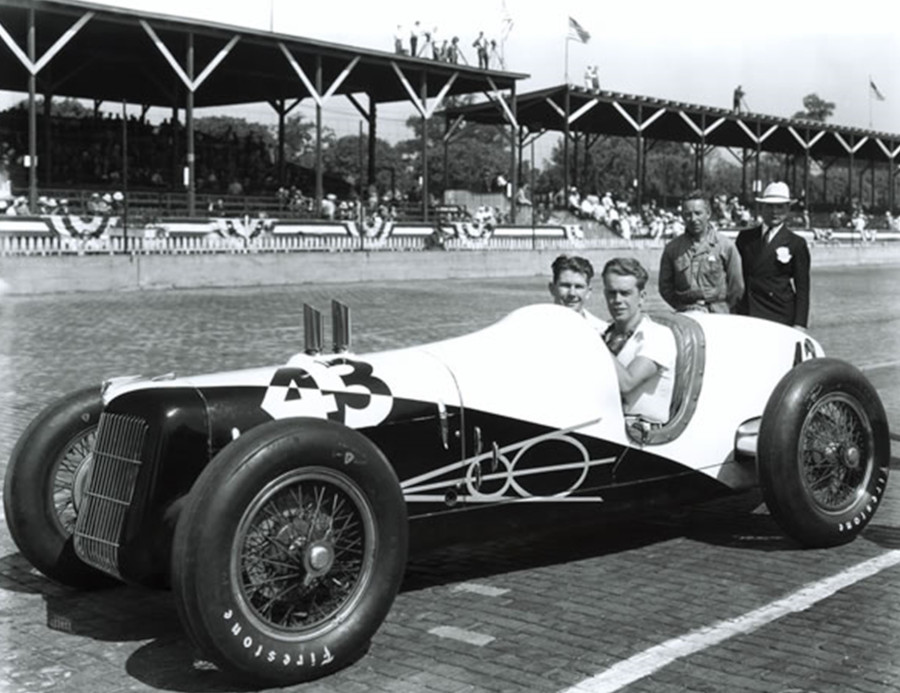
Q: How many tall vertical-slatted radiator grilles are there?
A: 1